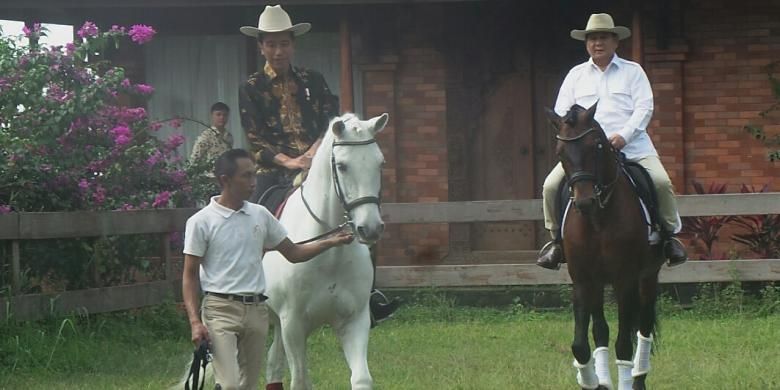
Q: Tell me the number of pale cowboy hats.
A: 2